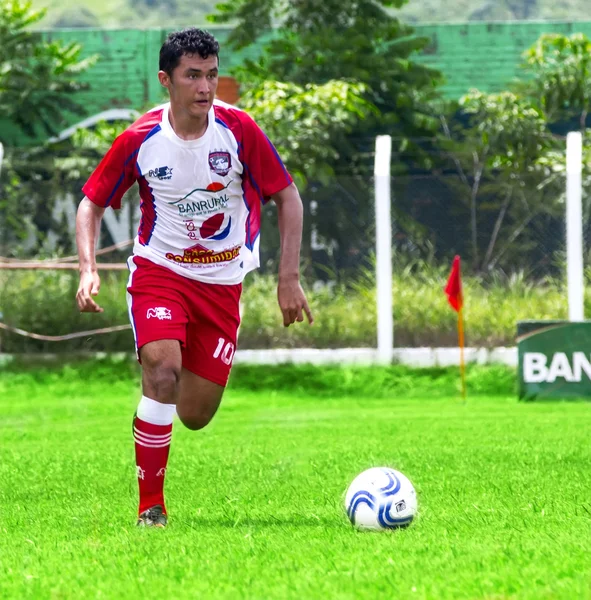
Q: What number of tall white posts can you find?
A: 2